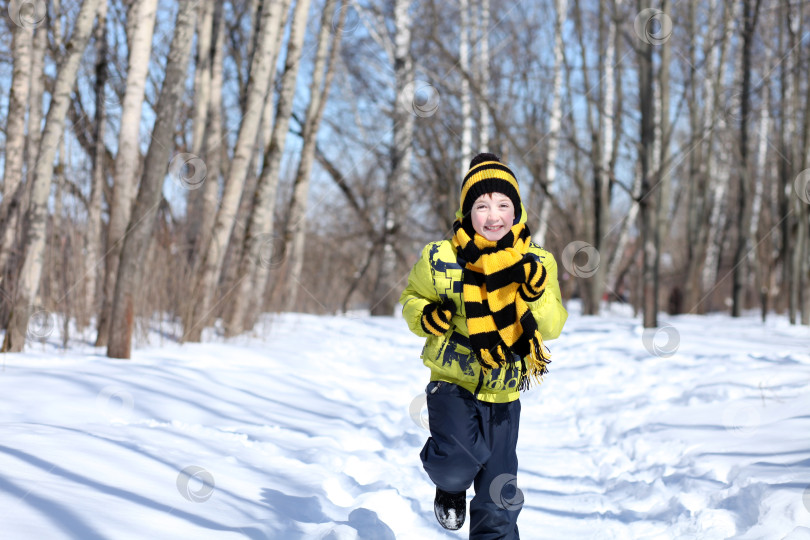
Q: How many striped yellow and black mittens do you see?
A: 2